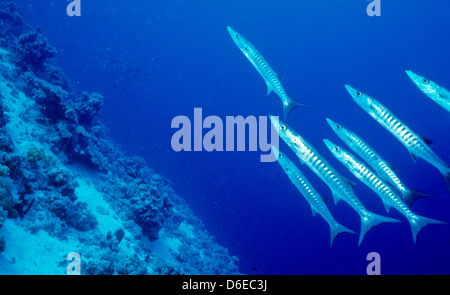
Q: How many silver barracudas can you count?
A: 7